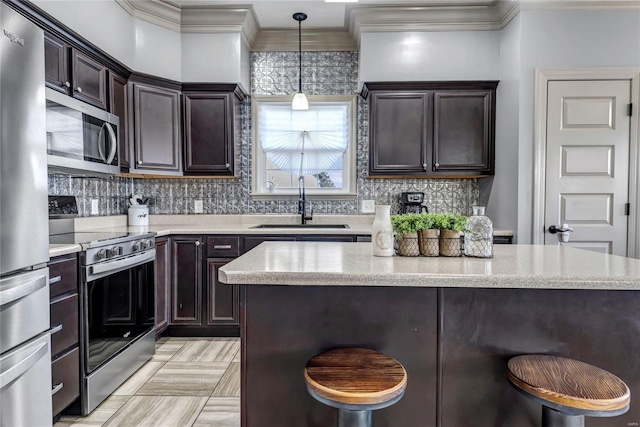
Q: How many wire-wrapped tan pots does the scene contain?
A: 3